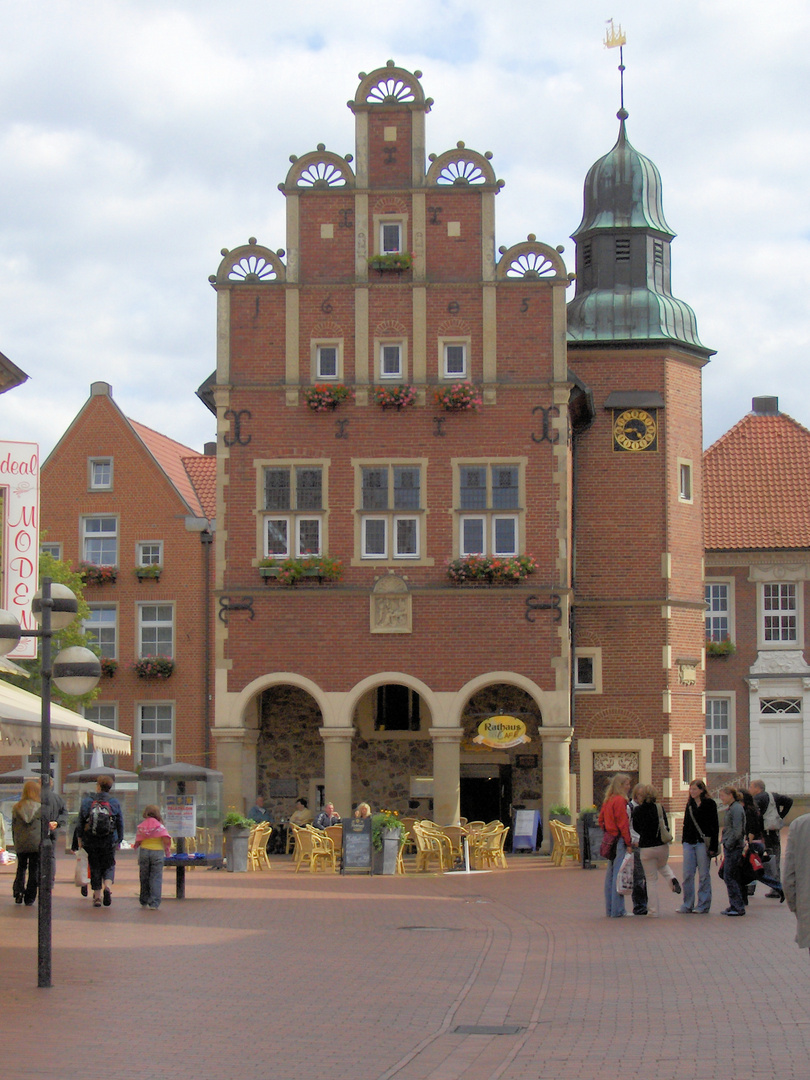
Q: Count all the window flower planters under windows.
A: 11